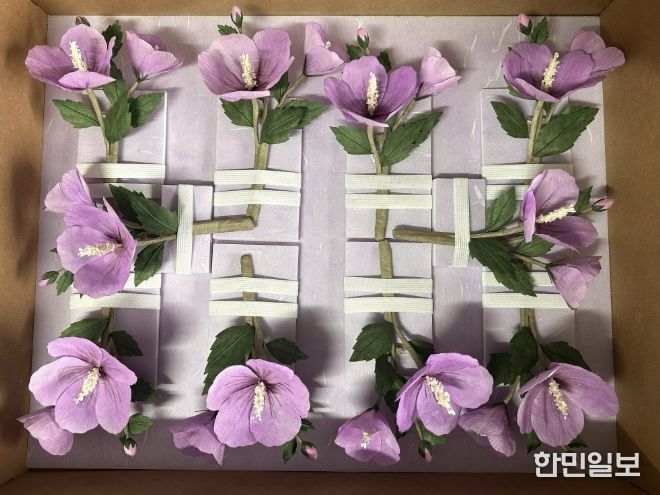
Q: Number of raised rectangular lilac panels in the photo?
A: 10